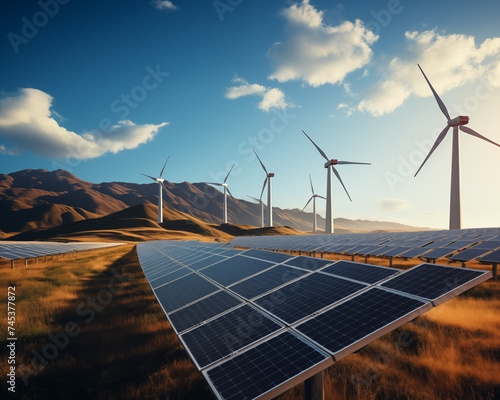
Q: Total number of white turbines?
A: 7